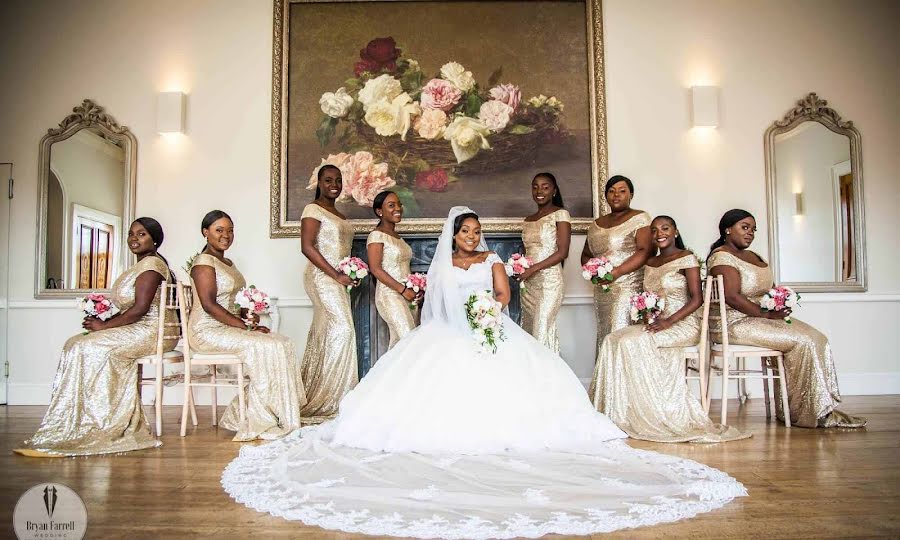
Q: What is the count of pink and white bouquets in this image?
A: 8